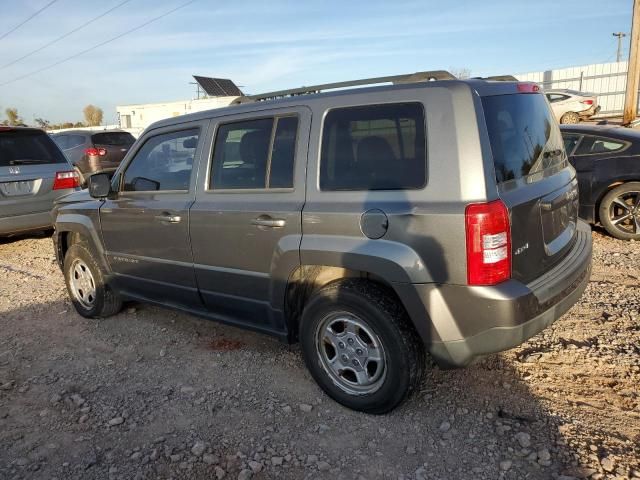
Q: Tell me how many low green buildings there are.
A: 0